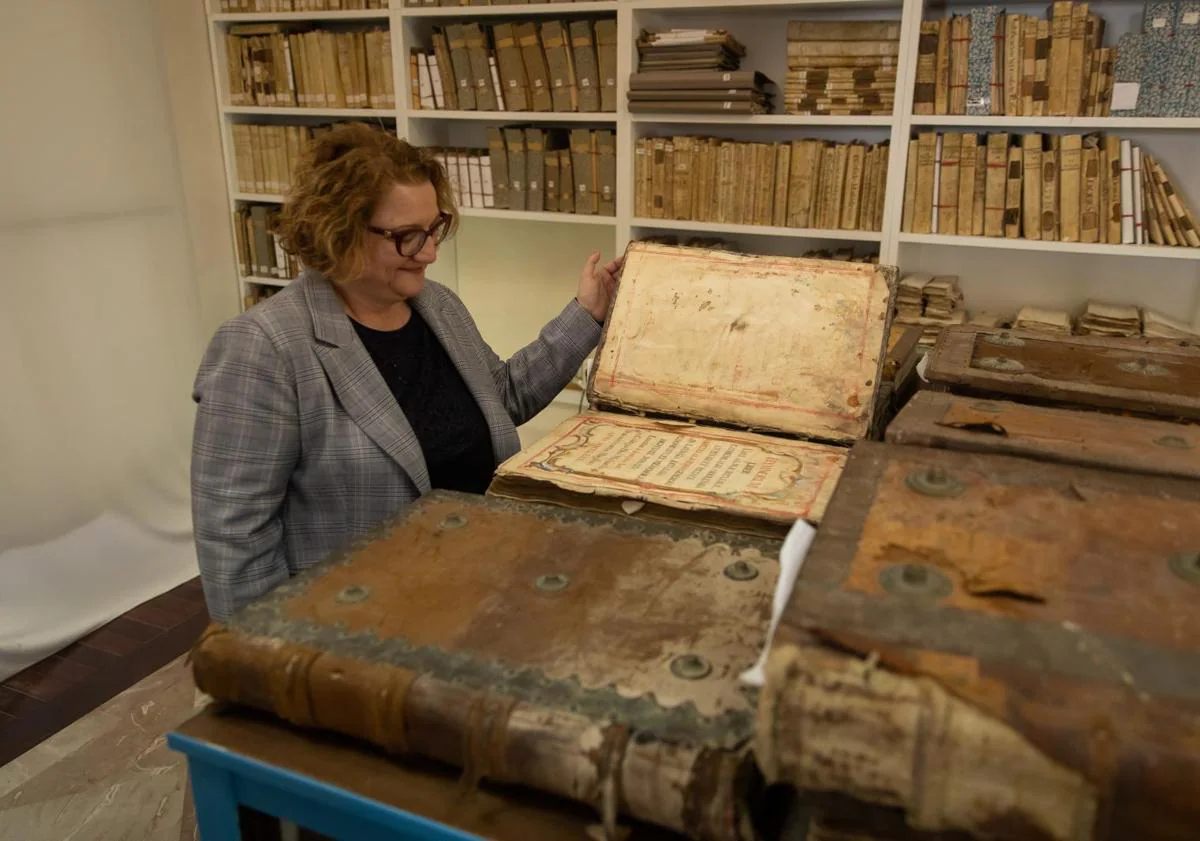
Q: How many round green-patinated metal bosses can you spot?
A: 13